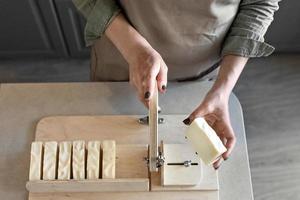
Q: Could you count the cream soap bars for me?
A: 7